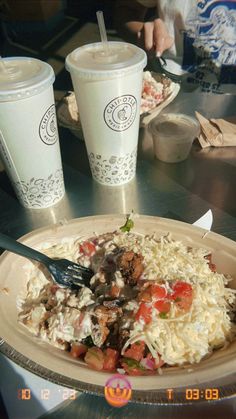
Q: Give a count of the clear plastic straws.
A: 2